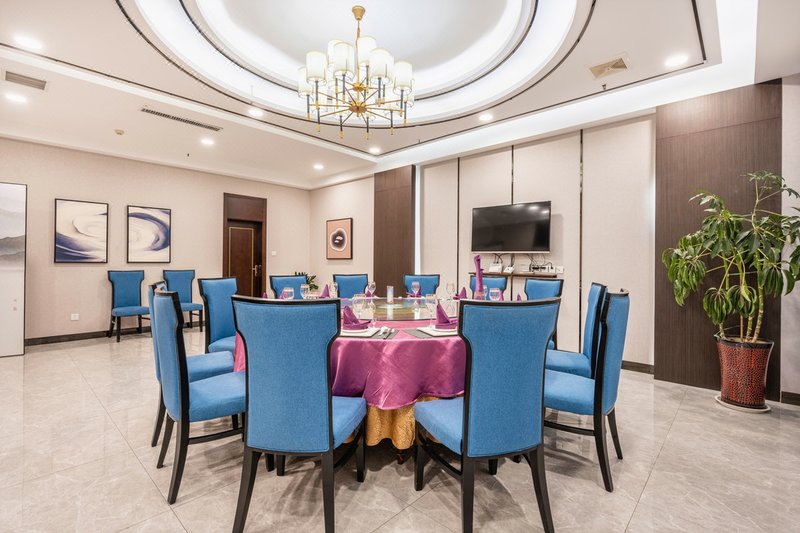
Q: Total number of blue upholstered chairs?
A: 14